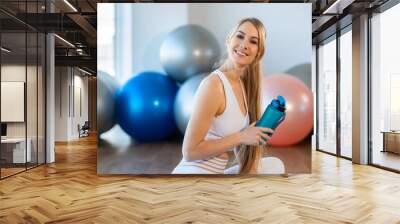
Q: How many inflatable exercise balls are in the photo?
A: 6